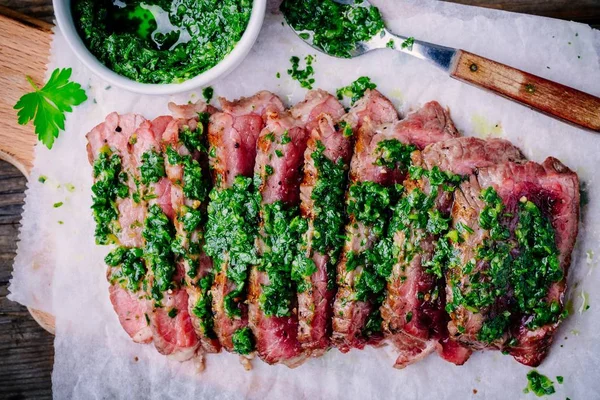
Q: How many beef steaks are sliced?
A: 9